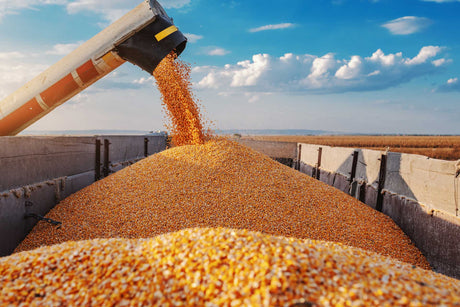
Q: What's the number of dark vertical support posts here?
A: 7